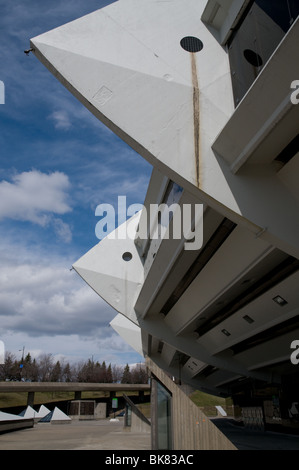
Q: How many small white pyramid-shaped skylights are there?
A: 3